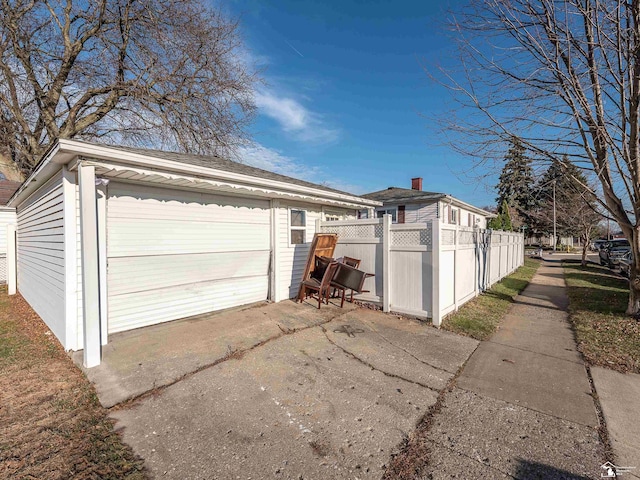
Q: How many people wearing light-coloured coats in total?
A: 0